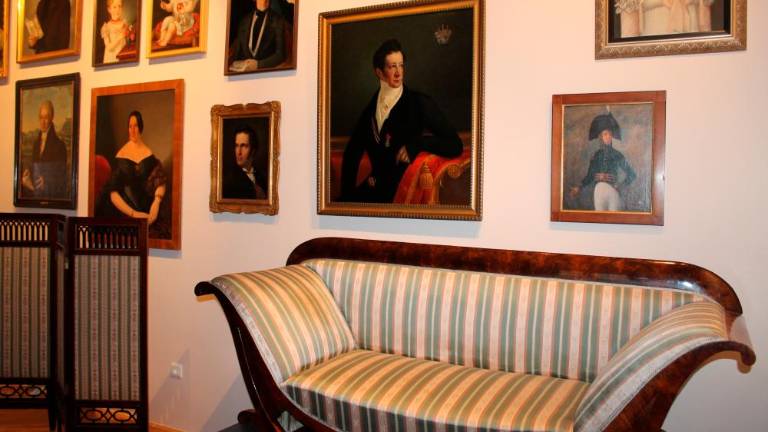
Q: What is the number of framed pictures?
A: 11